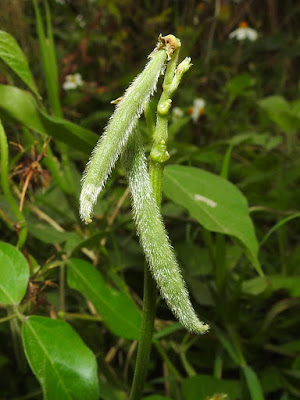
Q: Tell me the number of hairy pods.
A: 2